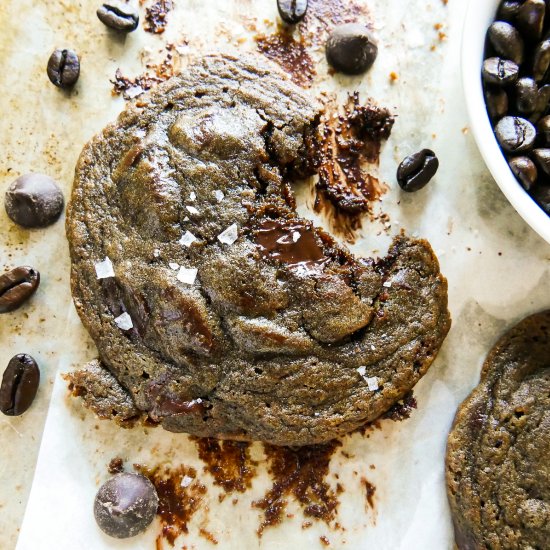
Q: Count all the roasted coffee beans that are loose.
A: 6